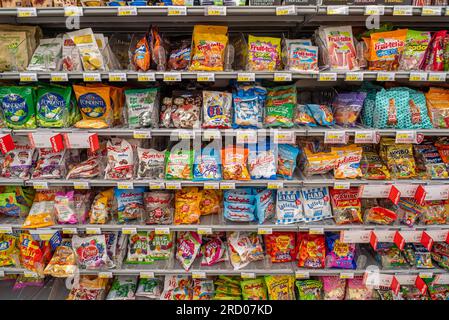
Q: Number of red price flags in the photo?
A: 11